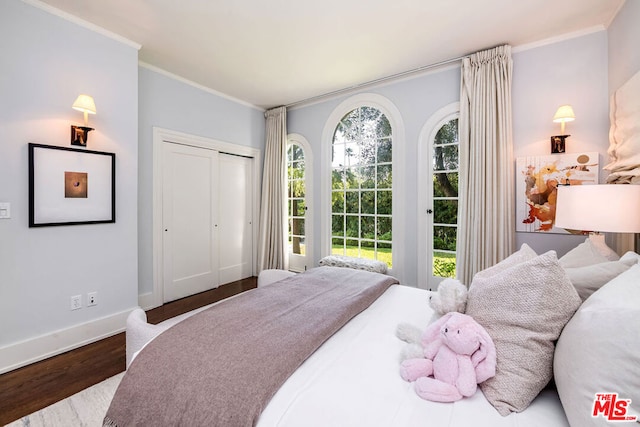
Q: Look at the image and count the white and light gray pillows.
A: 5